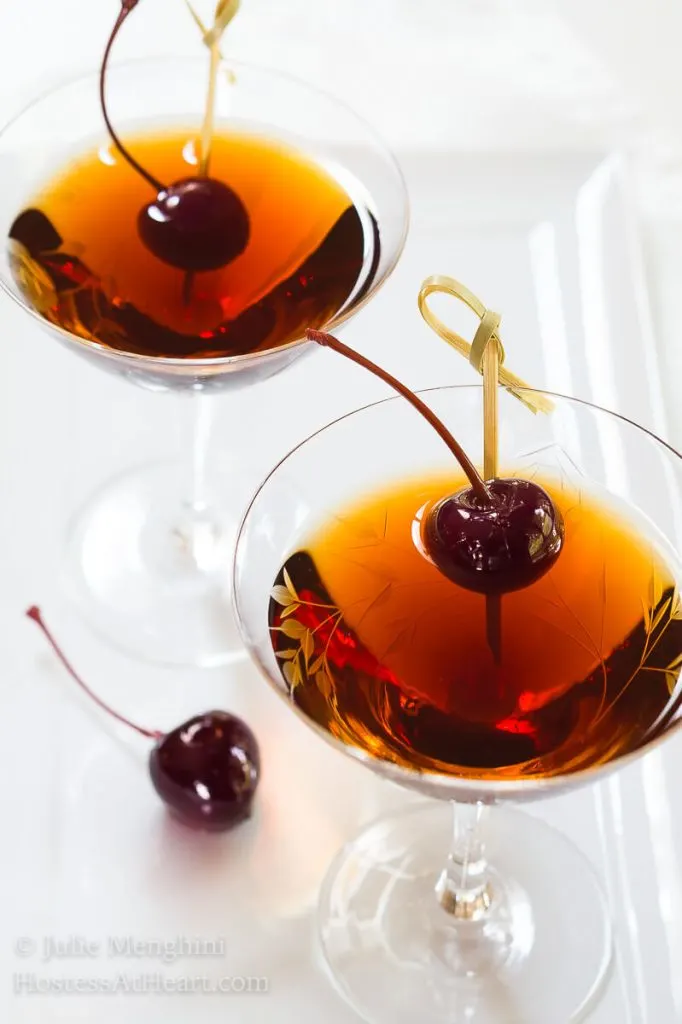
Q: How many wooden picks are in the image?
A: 2